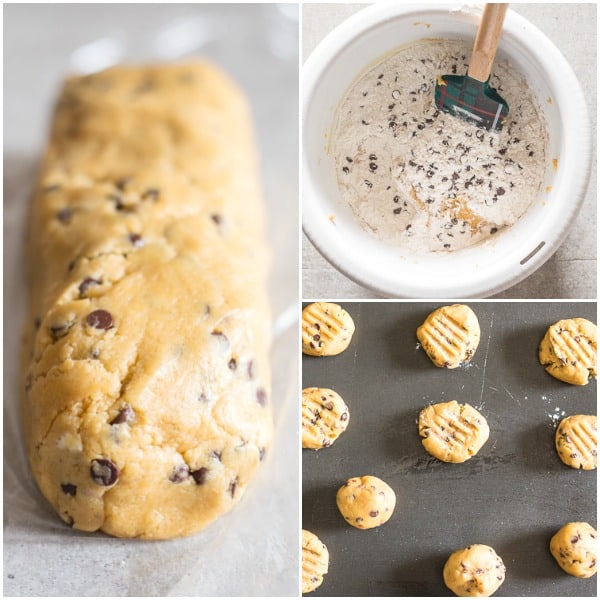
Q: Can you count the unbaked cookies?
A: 10